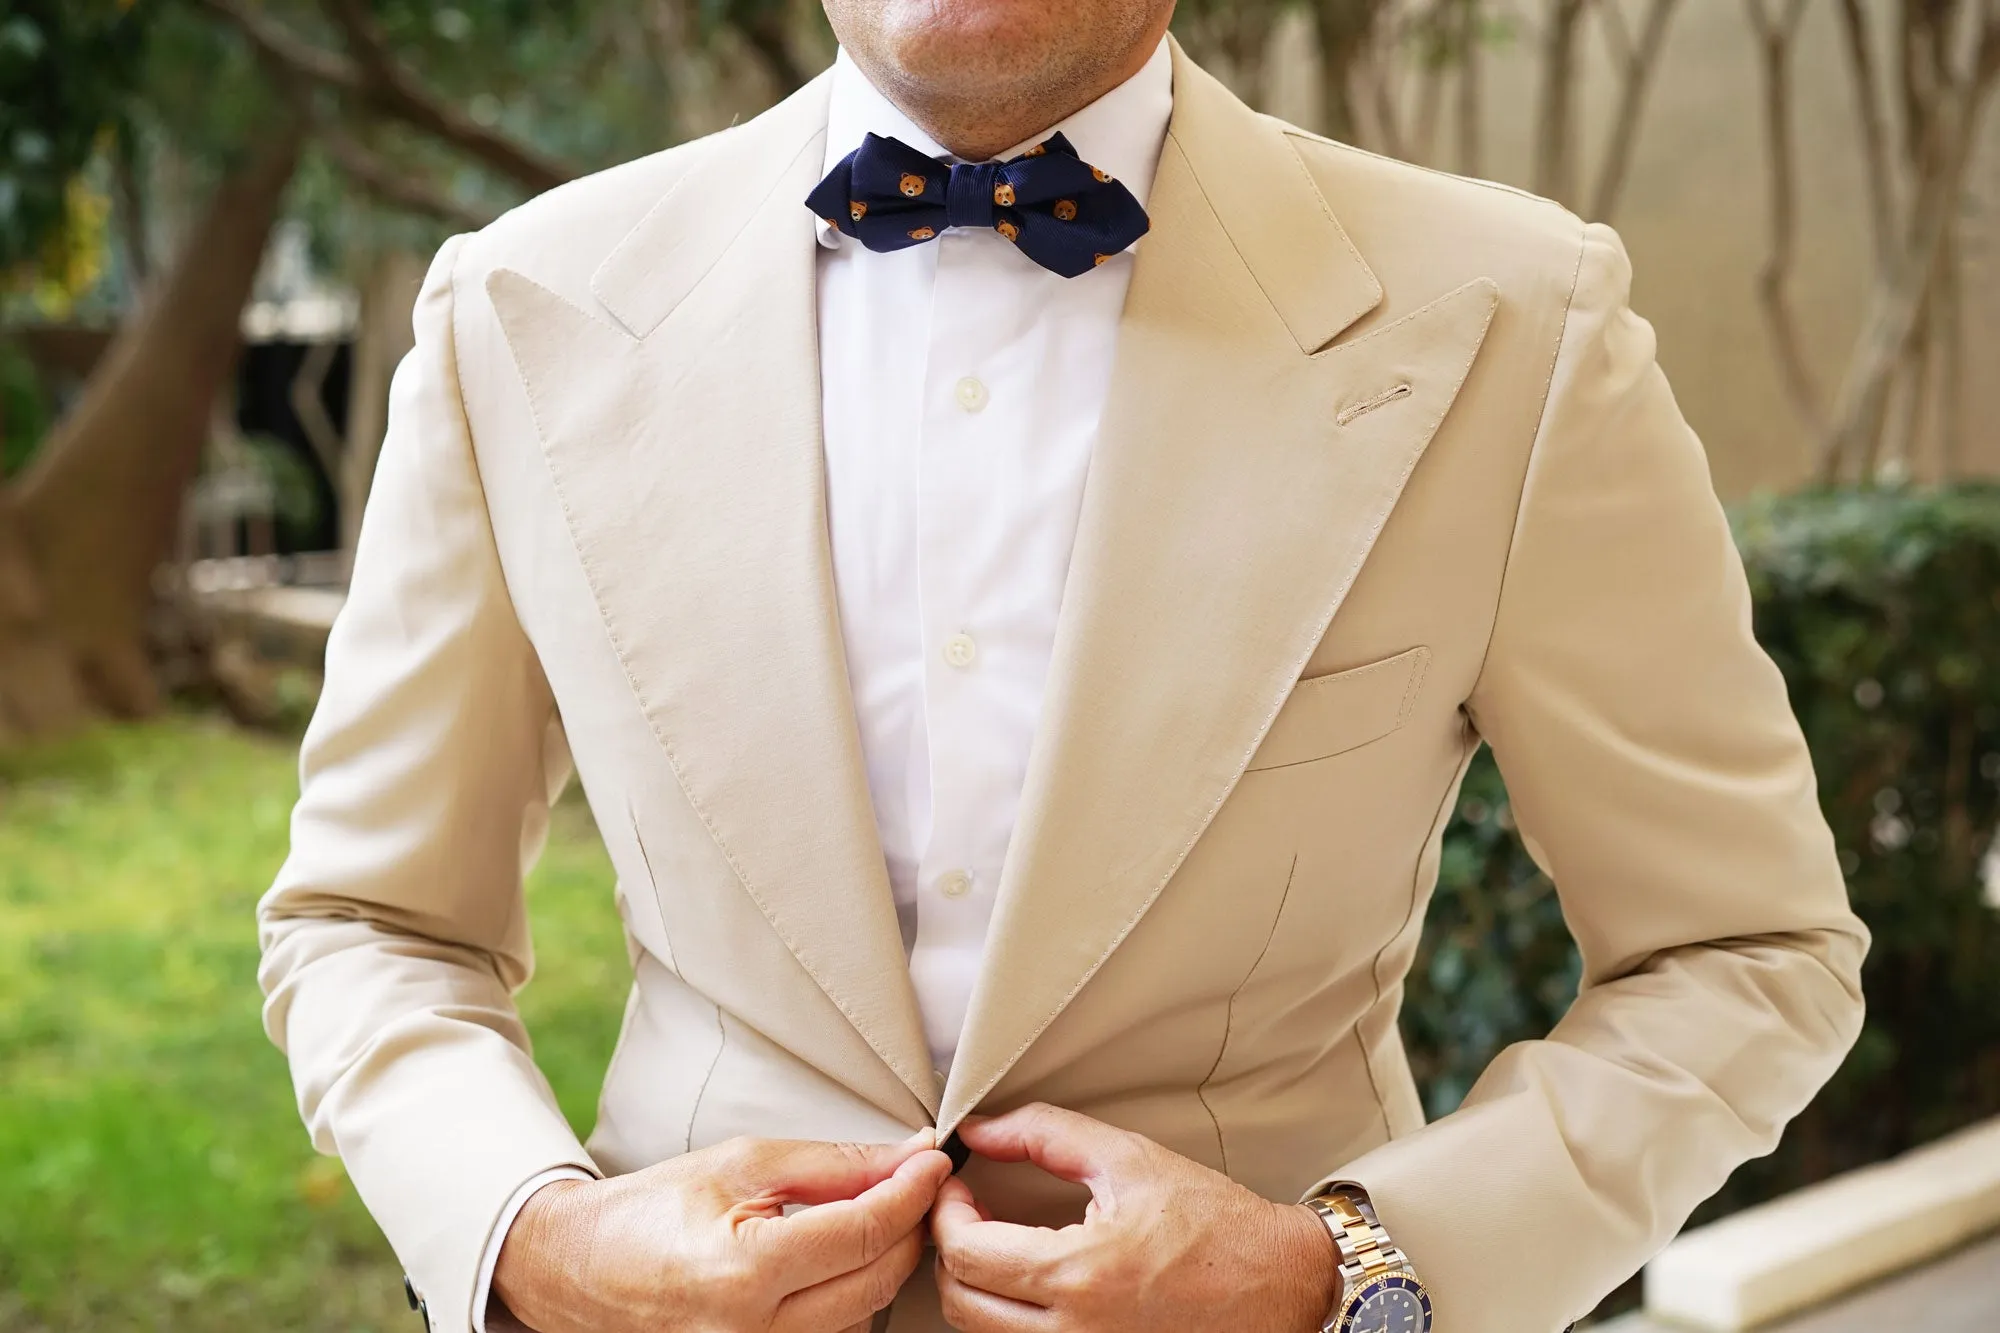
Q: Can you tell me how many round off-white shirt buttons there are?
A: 3